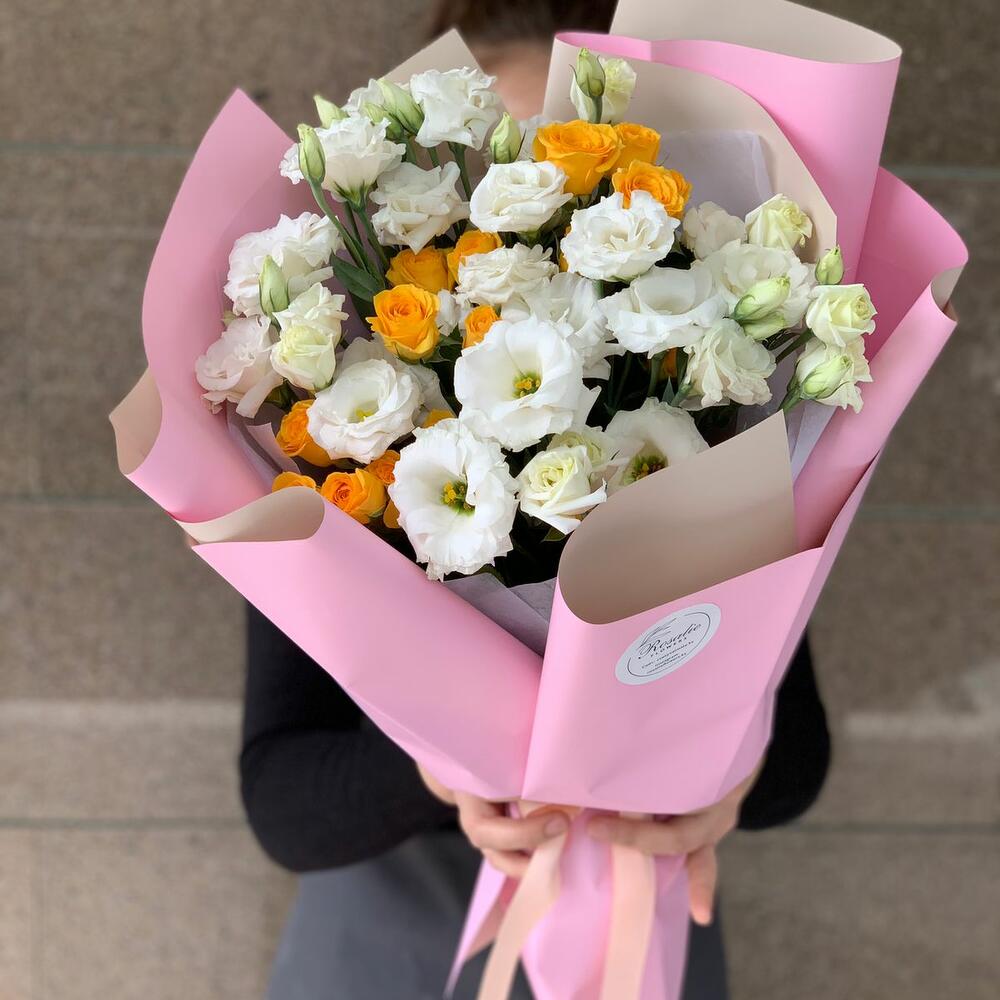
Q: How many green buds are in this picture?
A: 11